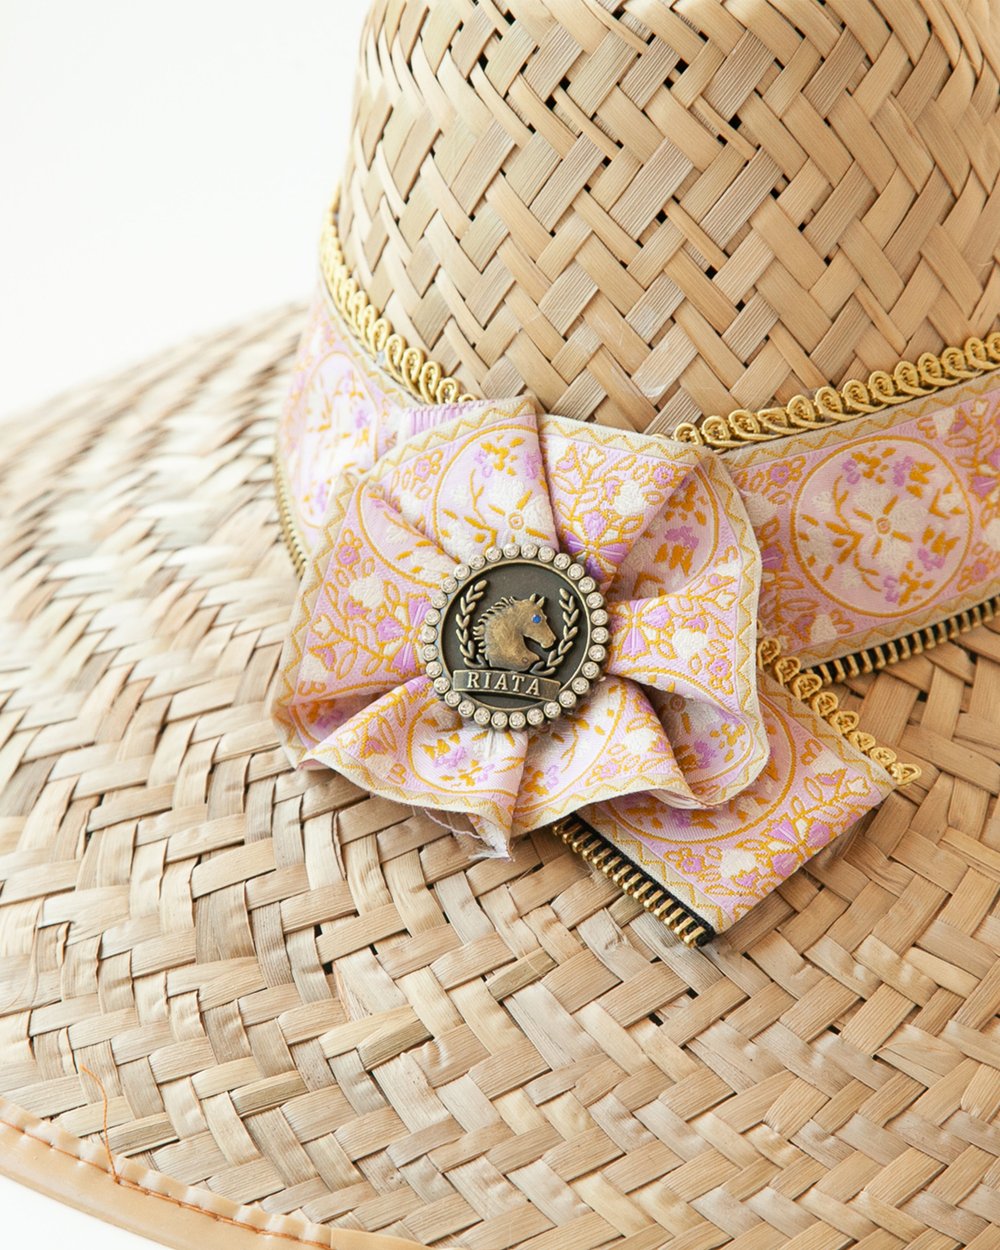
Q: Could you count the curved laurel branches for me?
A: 2